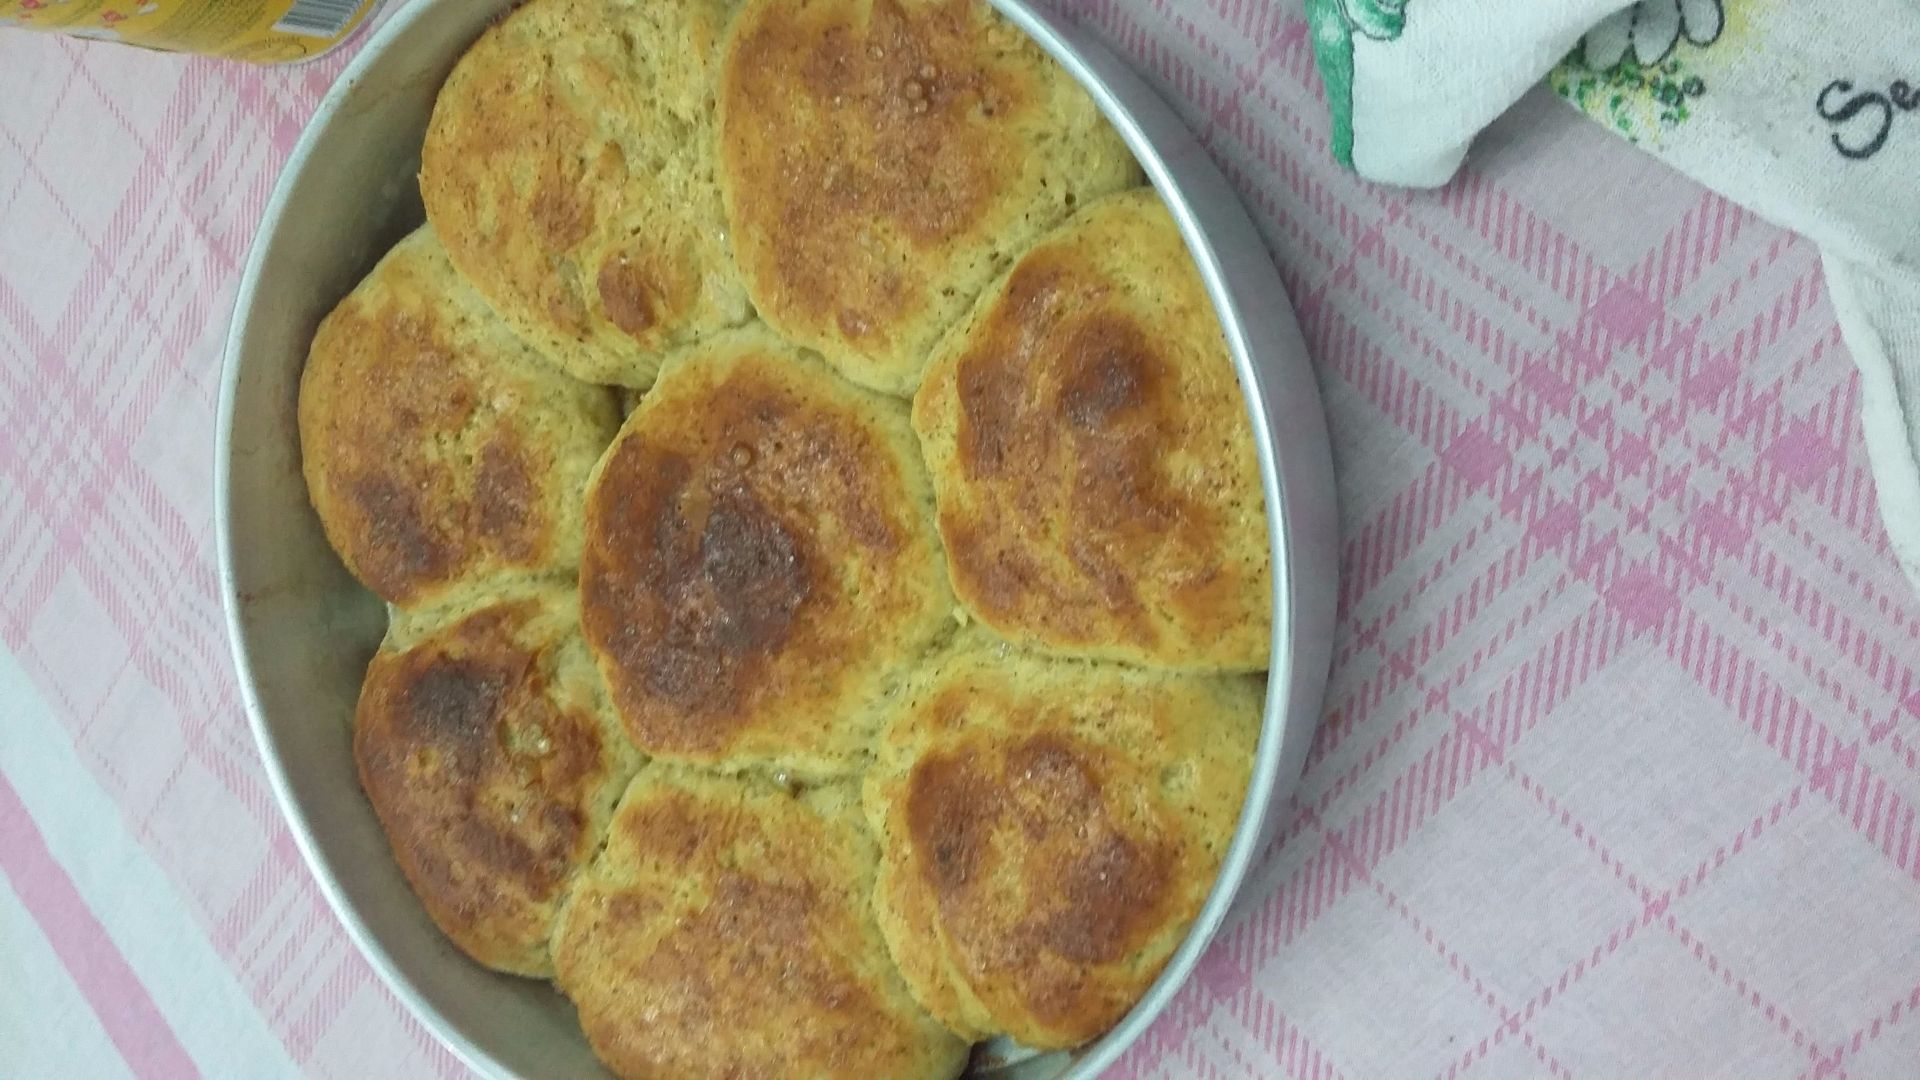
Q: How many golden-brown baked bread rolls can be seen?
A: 8